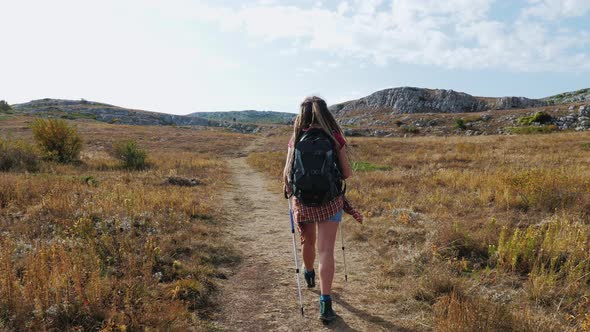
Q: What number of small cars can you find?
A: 0